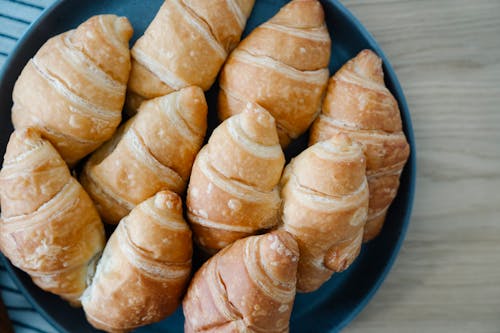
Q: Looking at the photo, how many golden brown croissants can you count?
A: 10